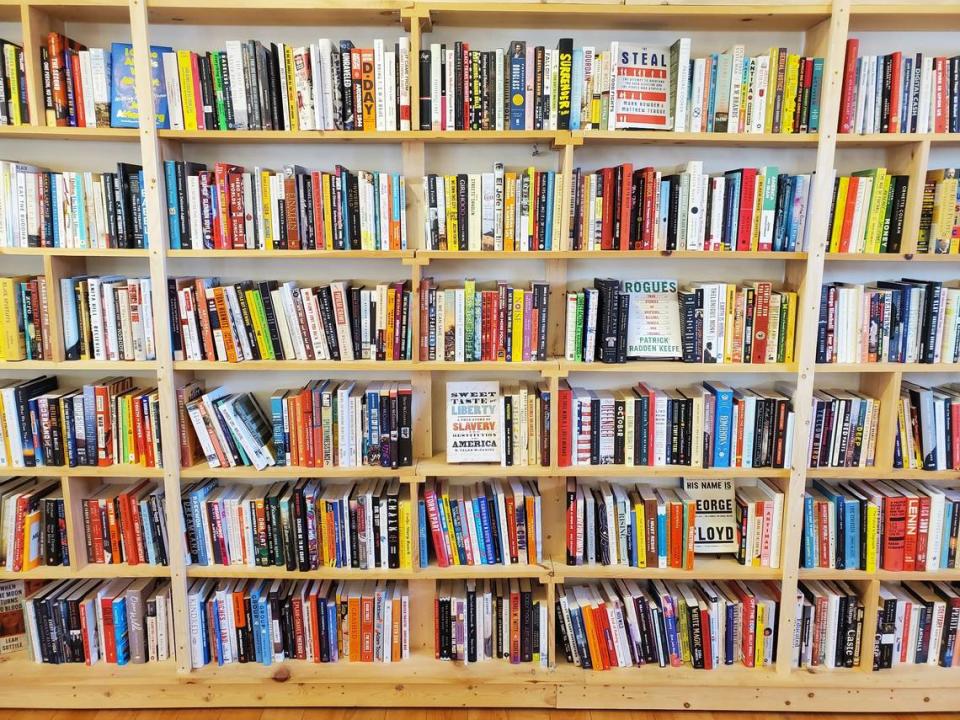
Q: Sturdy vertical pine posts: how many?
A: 2